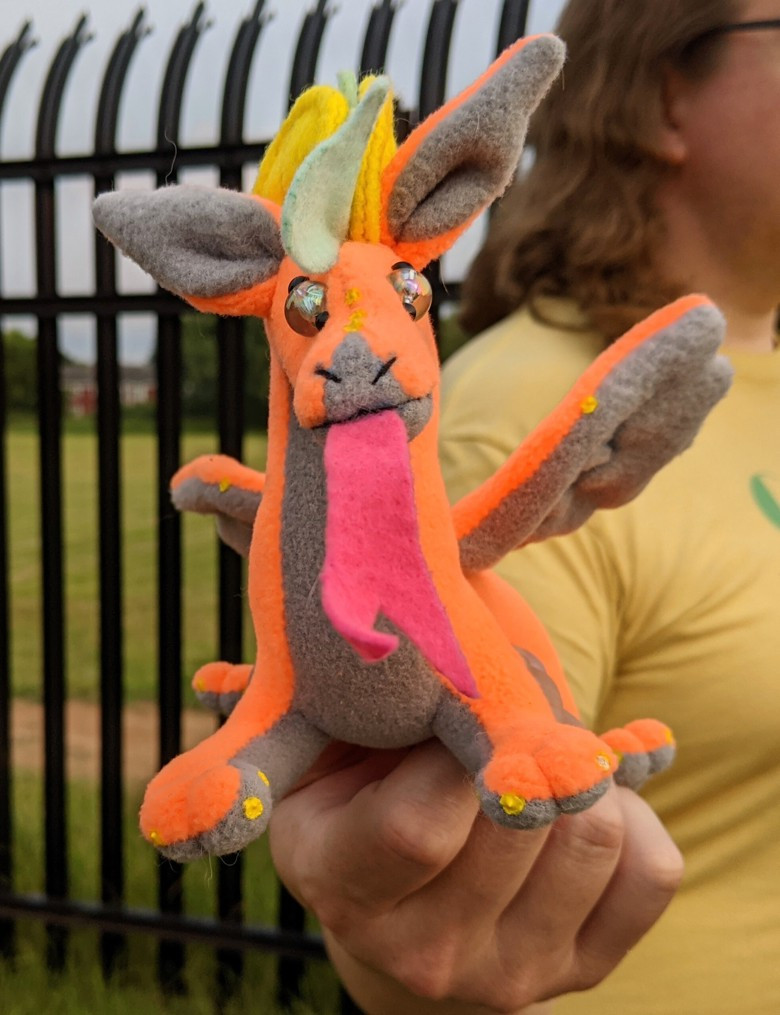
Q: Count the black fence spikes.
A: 9